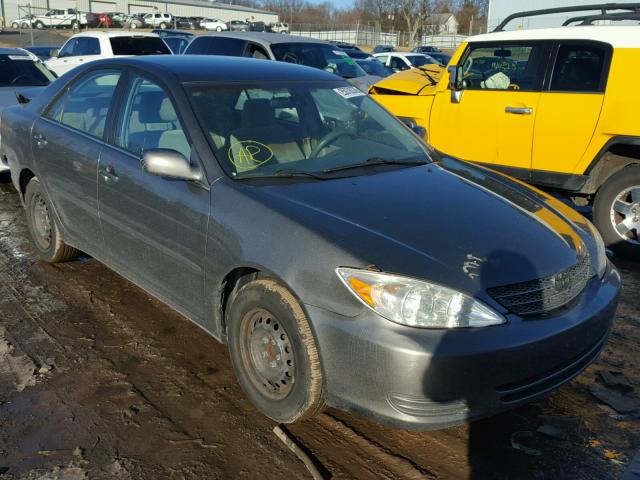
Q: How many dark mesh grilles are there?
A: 1